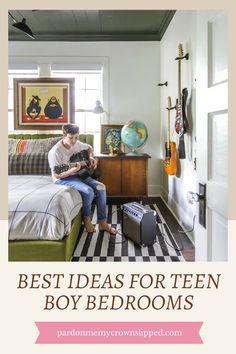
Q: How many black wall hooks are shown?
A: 3